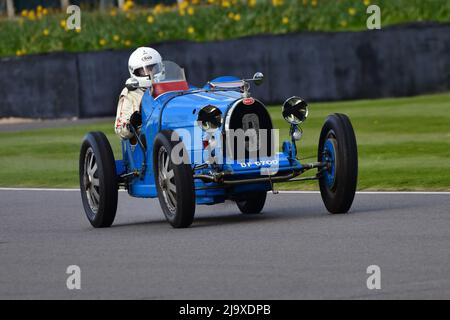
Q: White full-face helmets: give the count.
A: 1